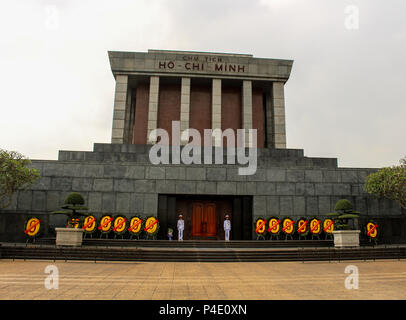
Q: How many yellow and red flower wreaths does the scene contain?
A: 14